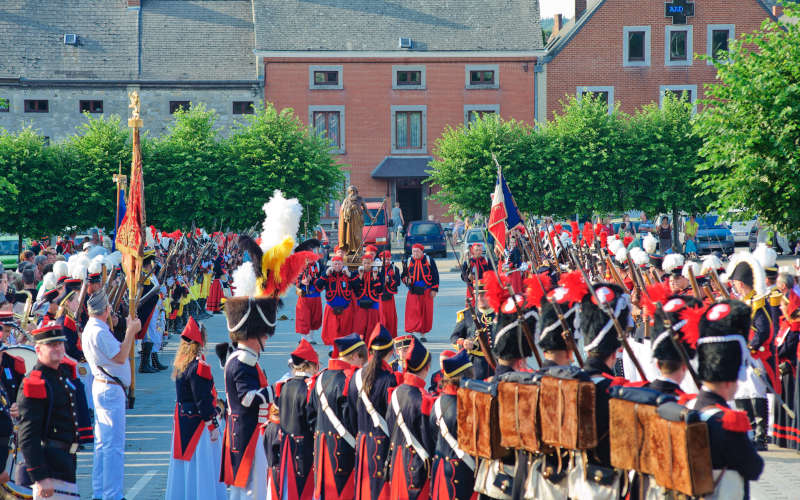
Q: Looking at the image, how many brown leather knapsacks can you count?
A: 5